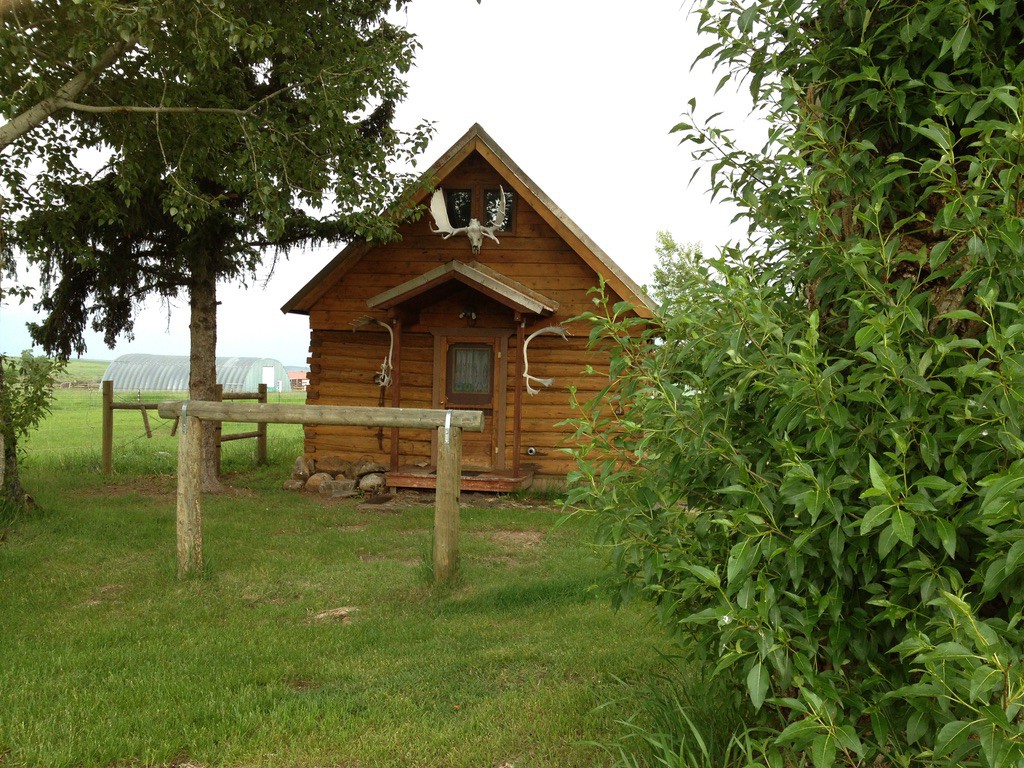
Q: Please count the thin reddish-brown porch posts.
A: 2